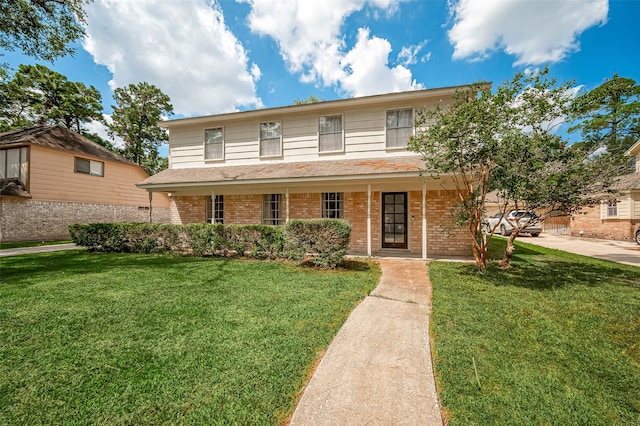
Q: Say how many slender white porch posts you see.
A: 5